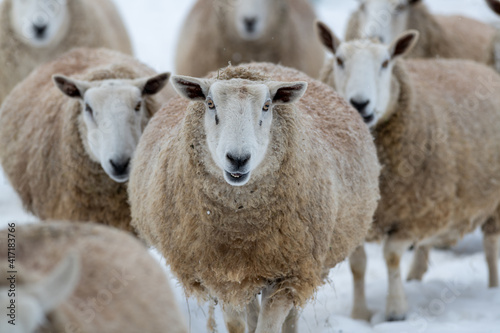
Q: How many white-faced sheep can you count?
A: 6